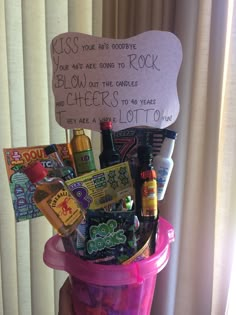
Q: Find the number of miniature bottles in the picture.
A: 6